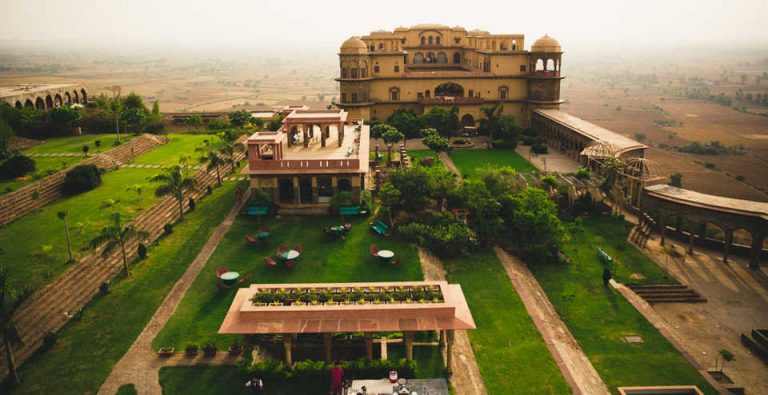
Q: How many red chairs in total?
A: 11